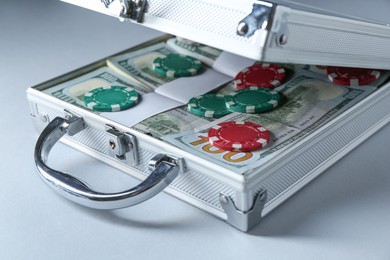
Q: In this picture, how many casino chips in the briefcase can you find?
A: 7